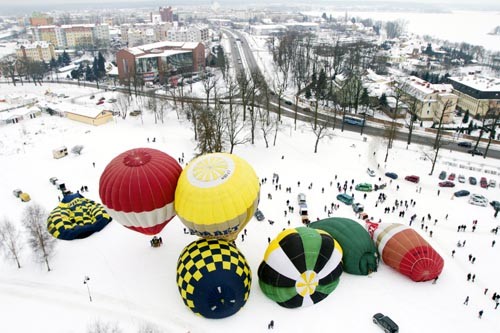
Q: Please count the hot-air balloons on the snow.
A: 7